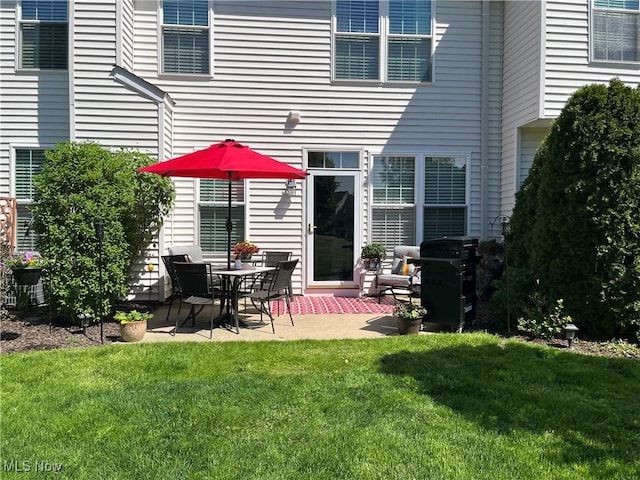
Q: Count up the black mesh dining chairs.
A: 4